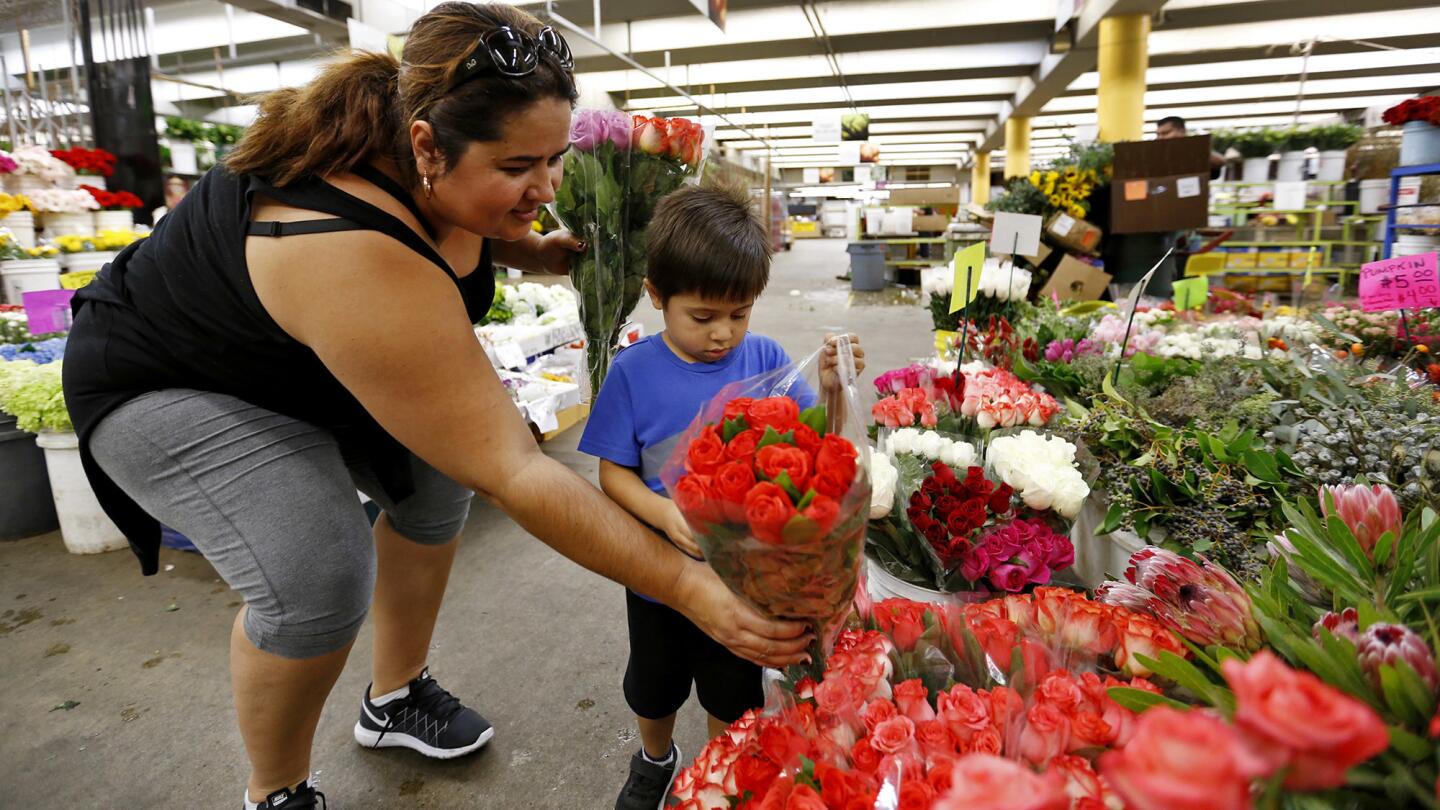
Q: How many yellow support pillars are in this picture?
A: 3